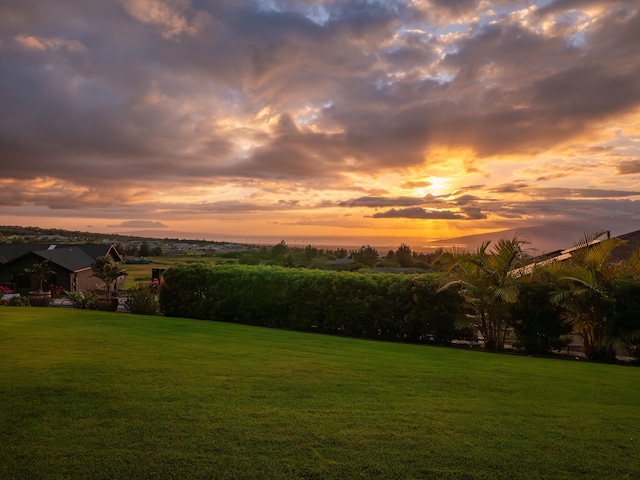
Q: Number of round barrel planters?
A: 2